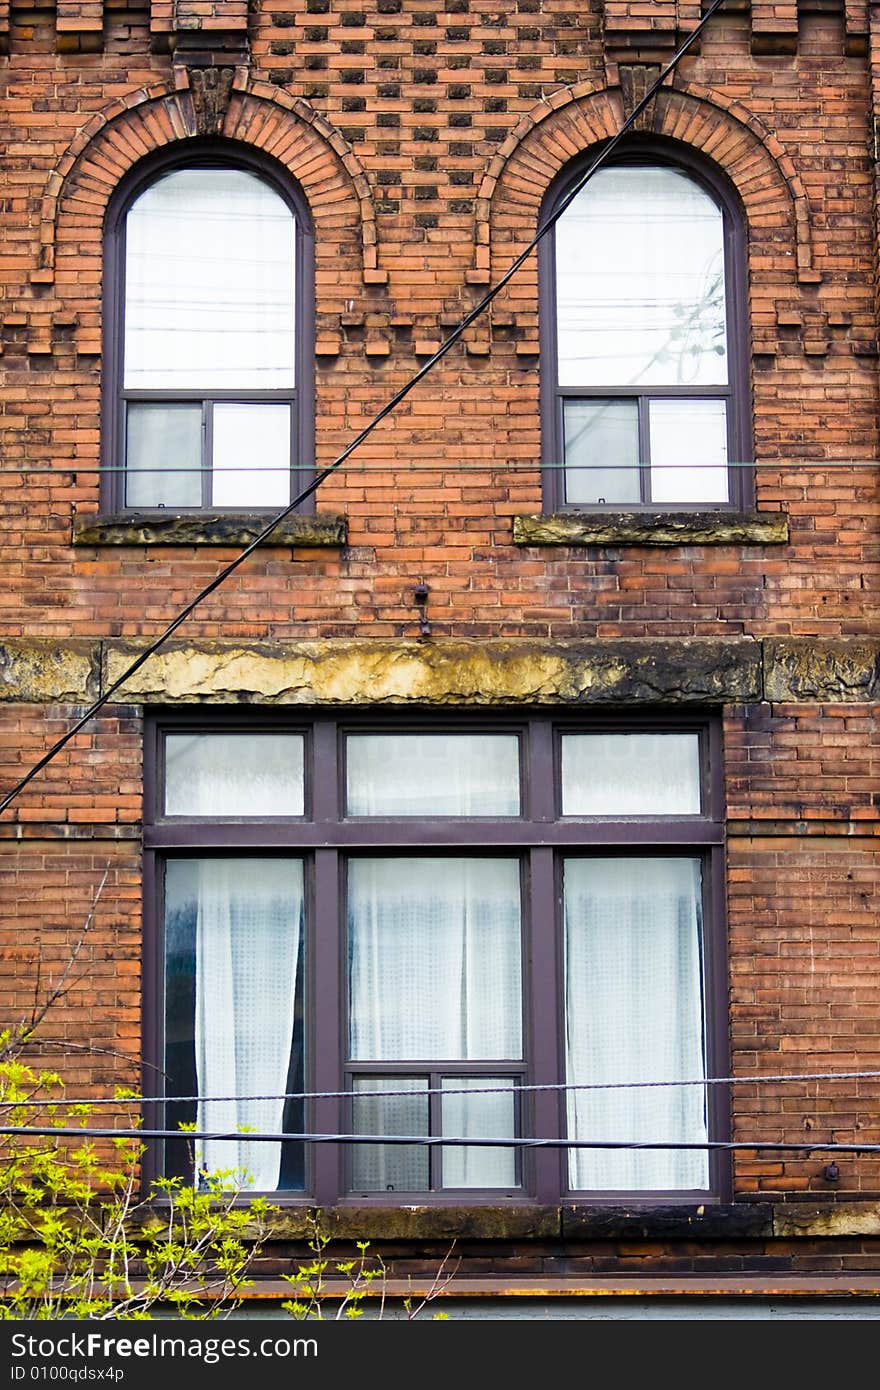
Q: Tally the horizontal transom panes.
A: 3